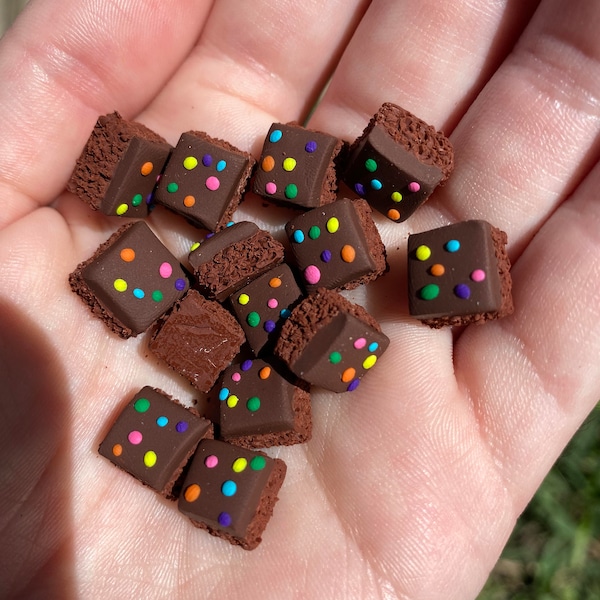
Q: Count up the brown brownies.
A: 14